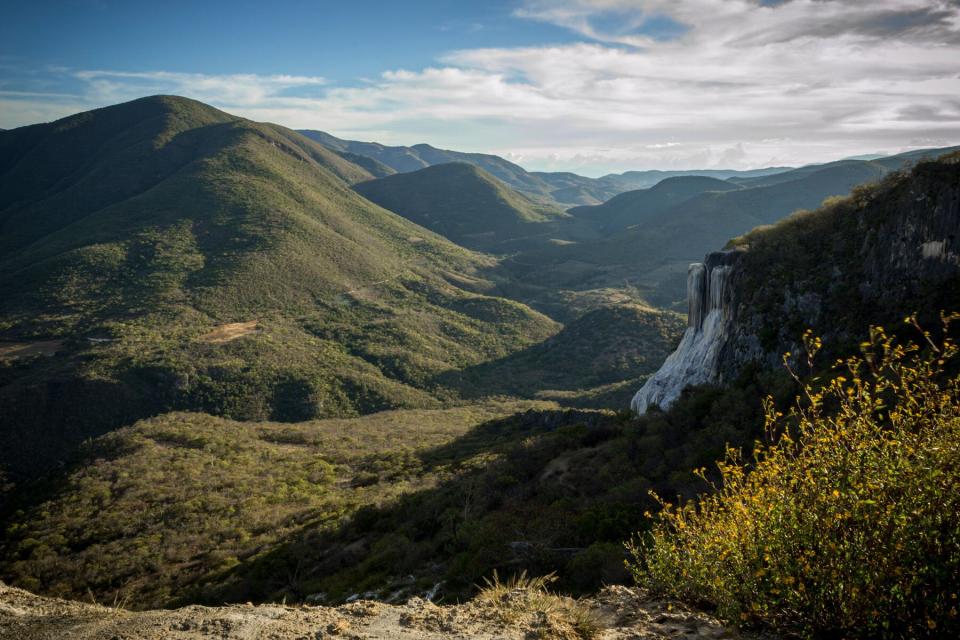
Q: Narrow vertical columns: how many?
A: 2